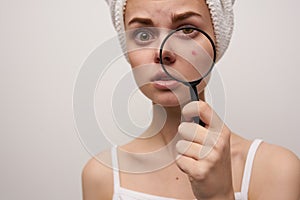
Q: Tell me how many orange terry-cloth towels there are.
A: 0